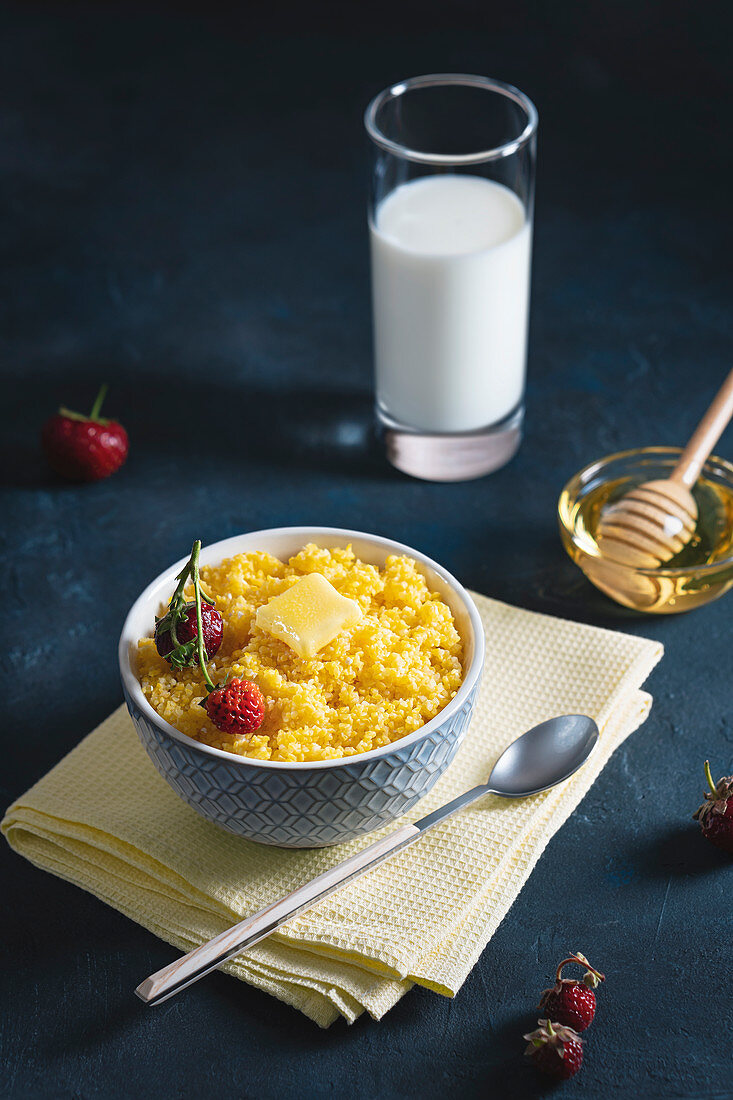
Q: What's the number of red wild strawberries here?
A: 6